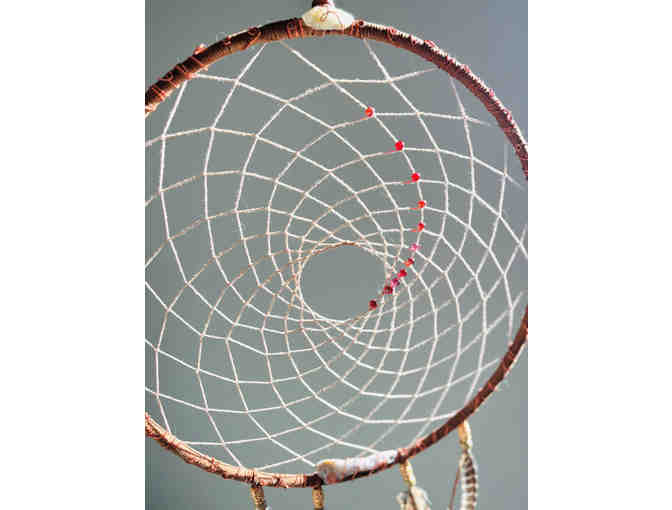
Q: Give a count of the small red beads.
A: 11